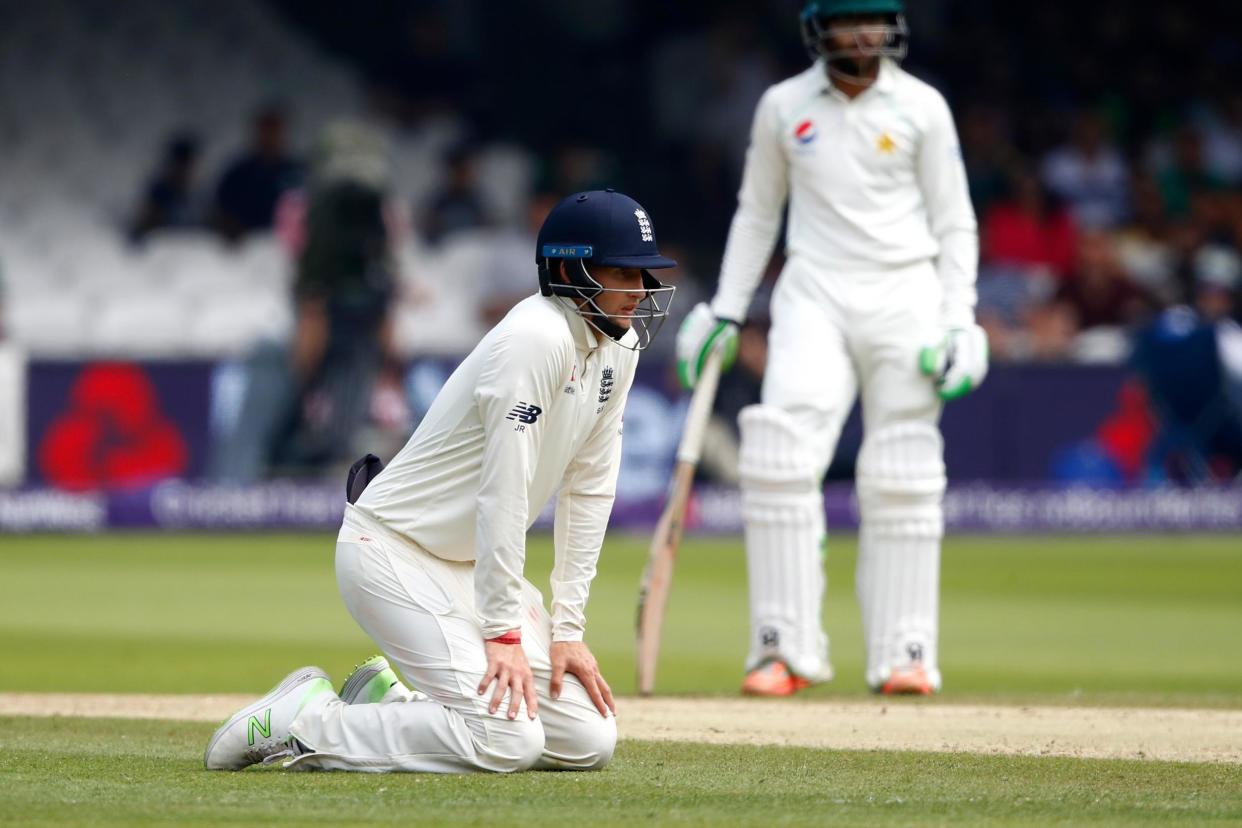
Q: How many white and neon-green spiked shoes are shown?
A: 2